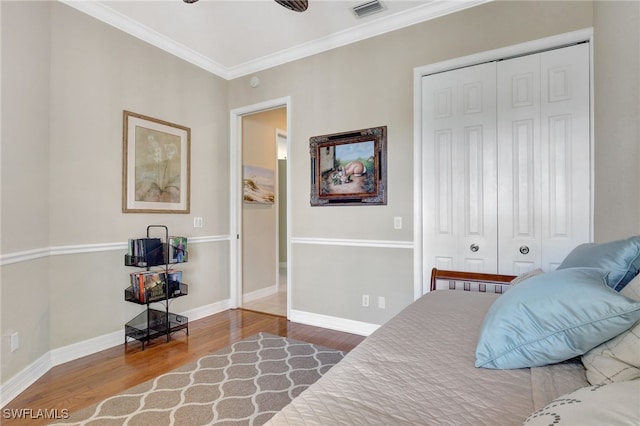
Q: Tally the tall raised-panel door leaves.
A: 4